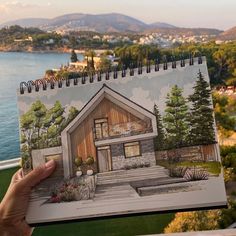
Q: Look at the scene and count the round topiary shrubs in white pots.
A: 2